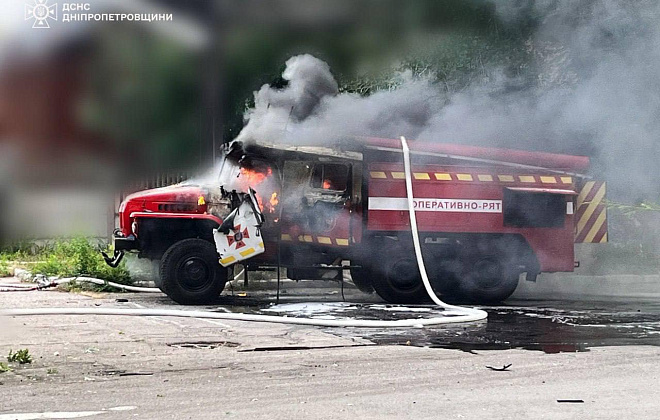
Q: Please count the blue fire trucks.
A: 0